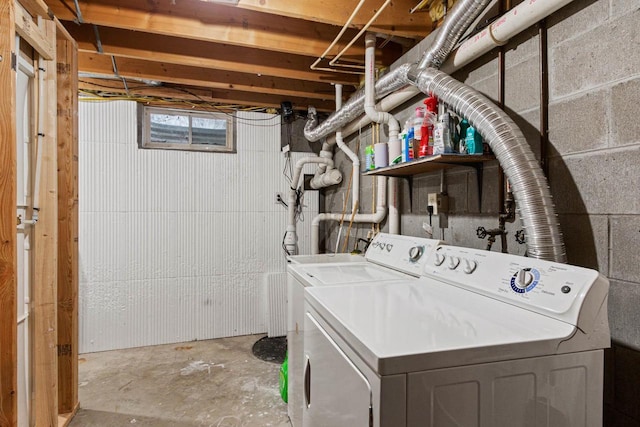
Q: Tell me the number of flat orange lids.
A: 0